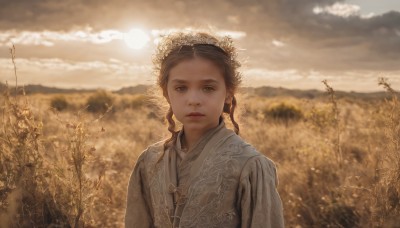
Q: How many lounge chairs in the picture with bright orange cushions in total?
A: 0